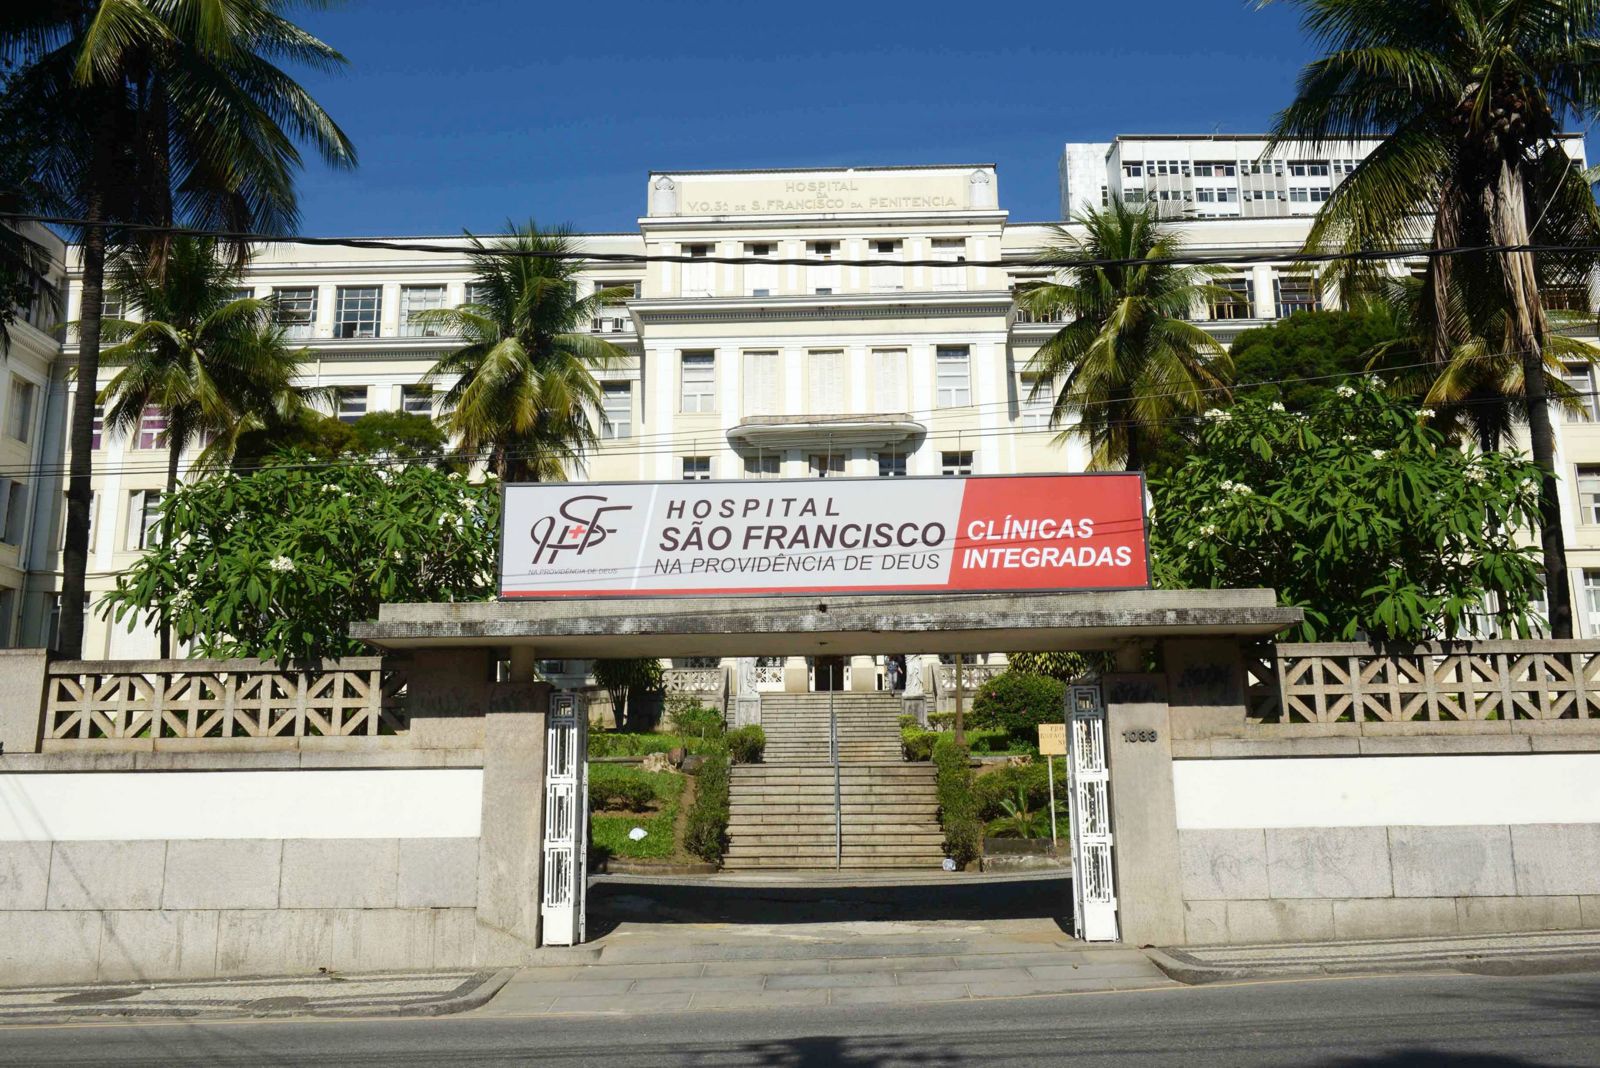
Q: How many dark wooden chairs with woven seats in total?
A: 0